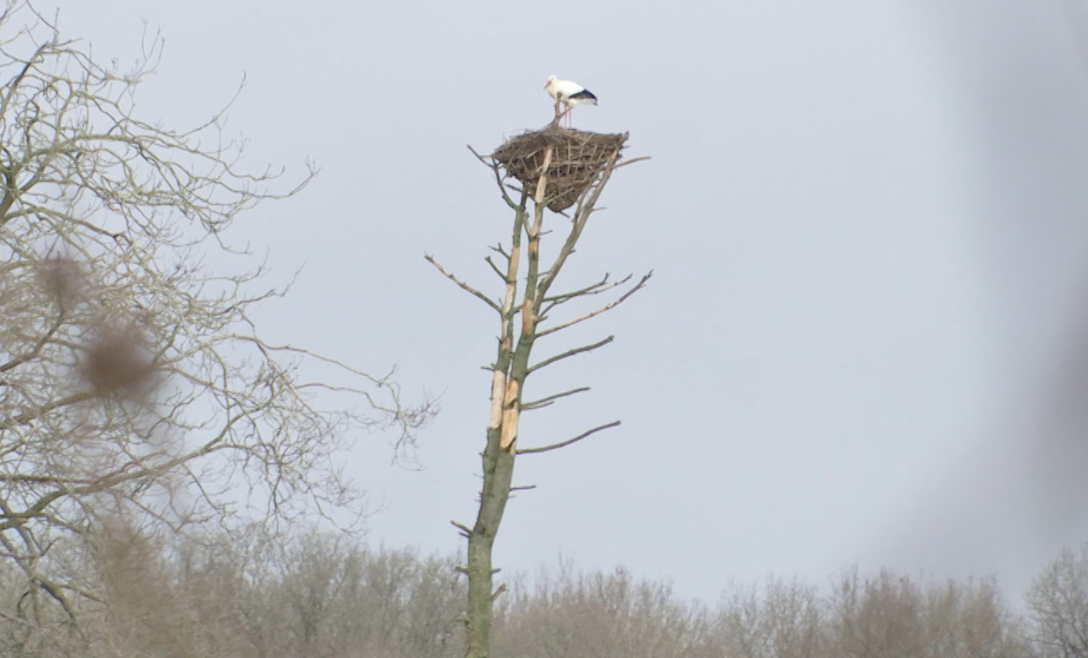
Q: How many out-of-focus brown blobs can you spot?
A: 2